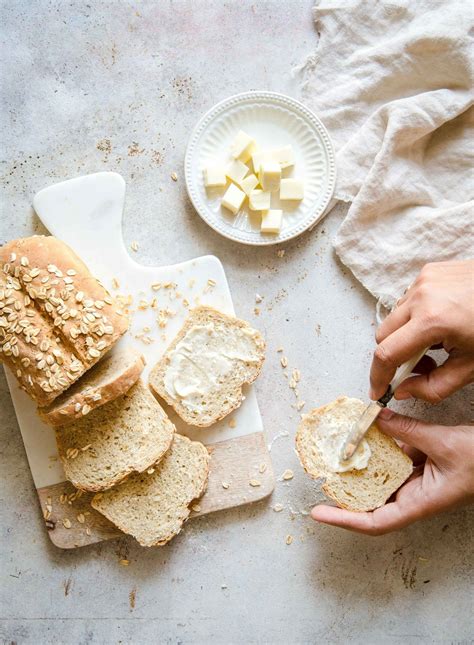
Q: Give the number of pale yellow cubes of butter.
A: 11